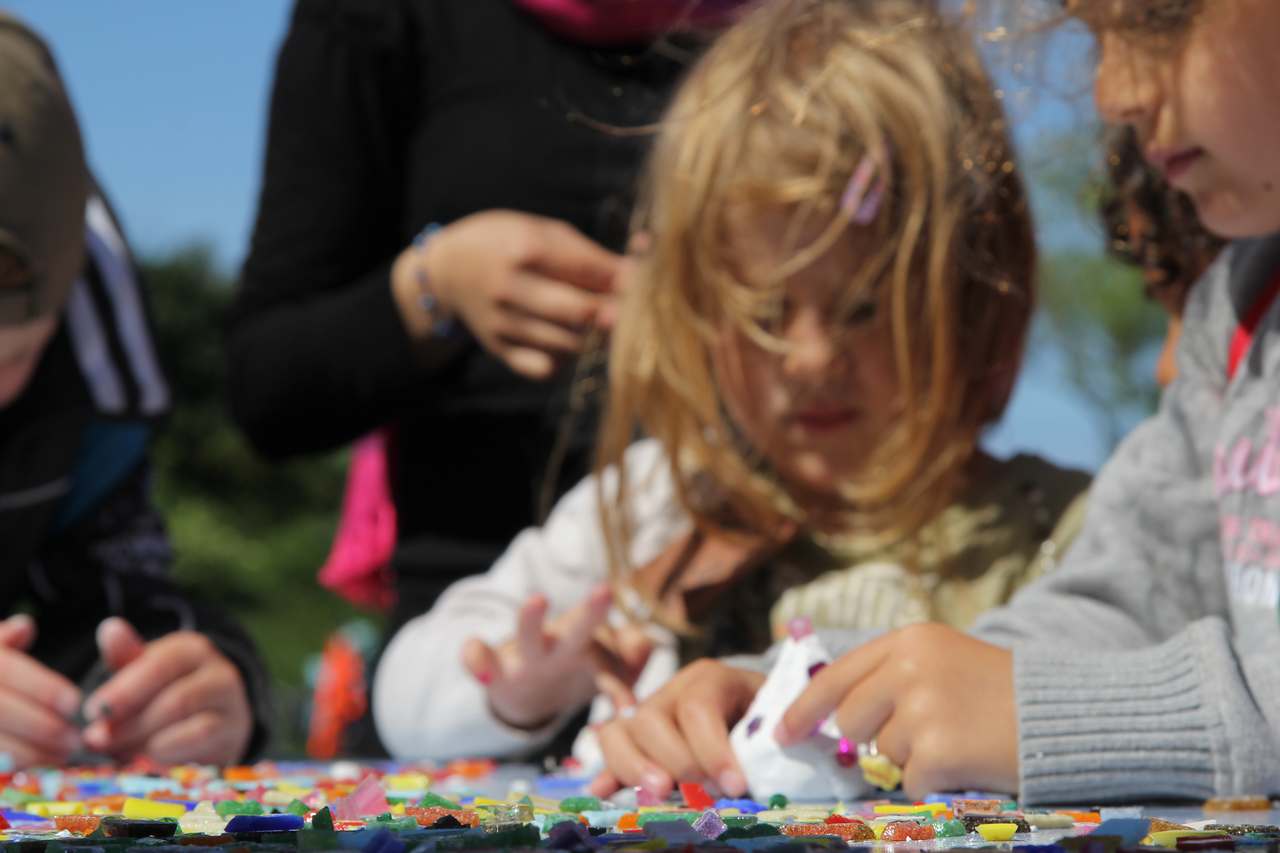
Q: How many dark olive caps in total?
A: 1